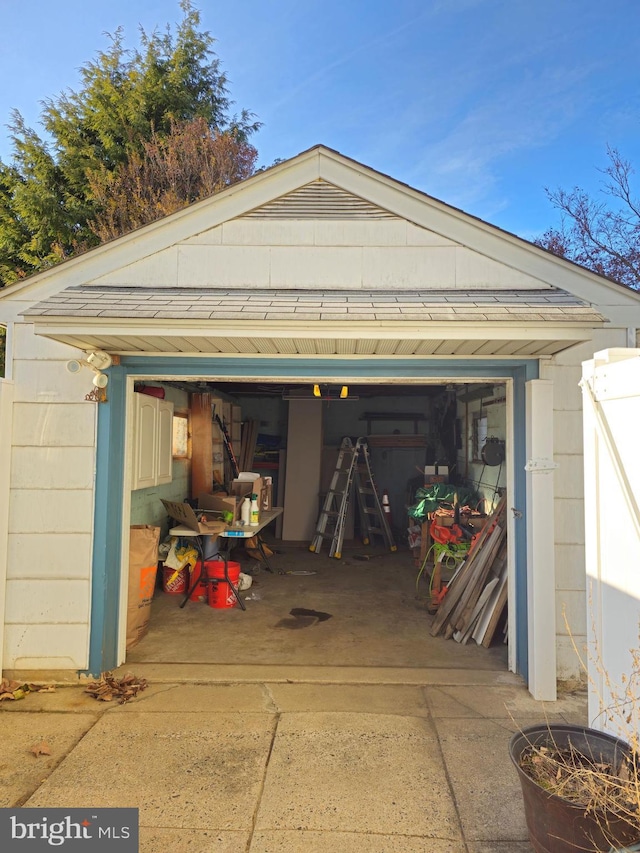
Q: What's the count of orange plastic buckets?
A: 3